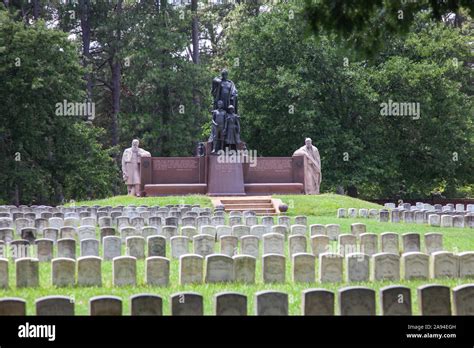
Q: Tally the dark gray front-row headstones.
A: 12